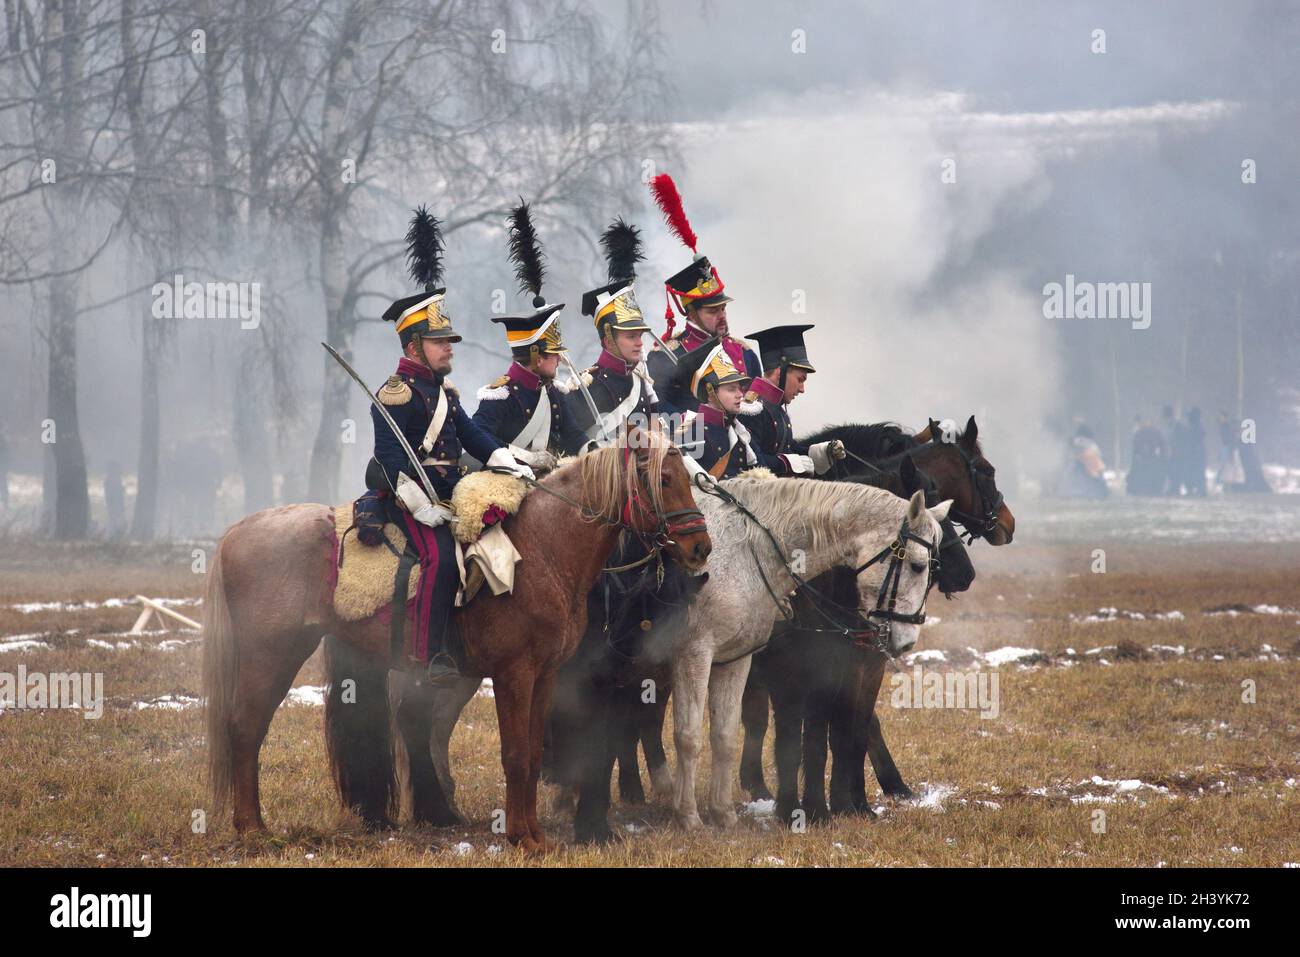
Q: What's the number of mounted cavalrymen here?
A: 6